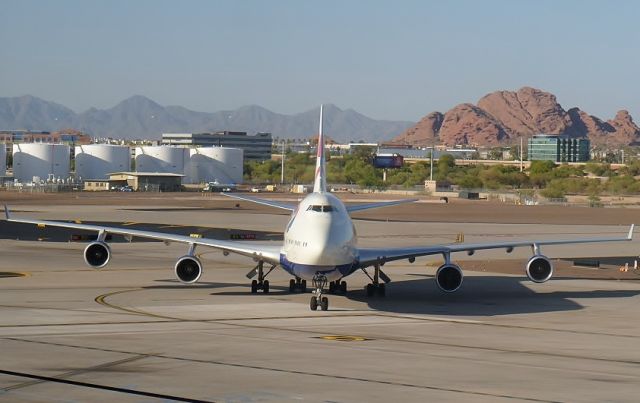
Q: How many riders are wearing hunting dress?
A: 0